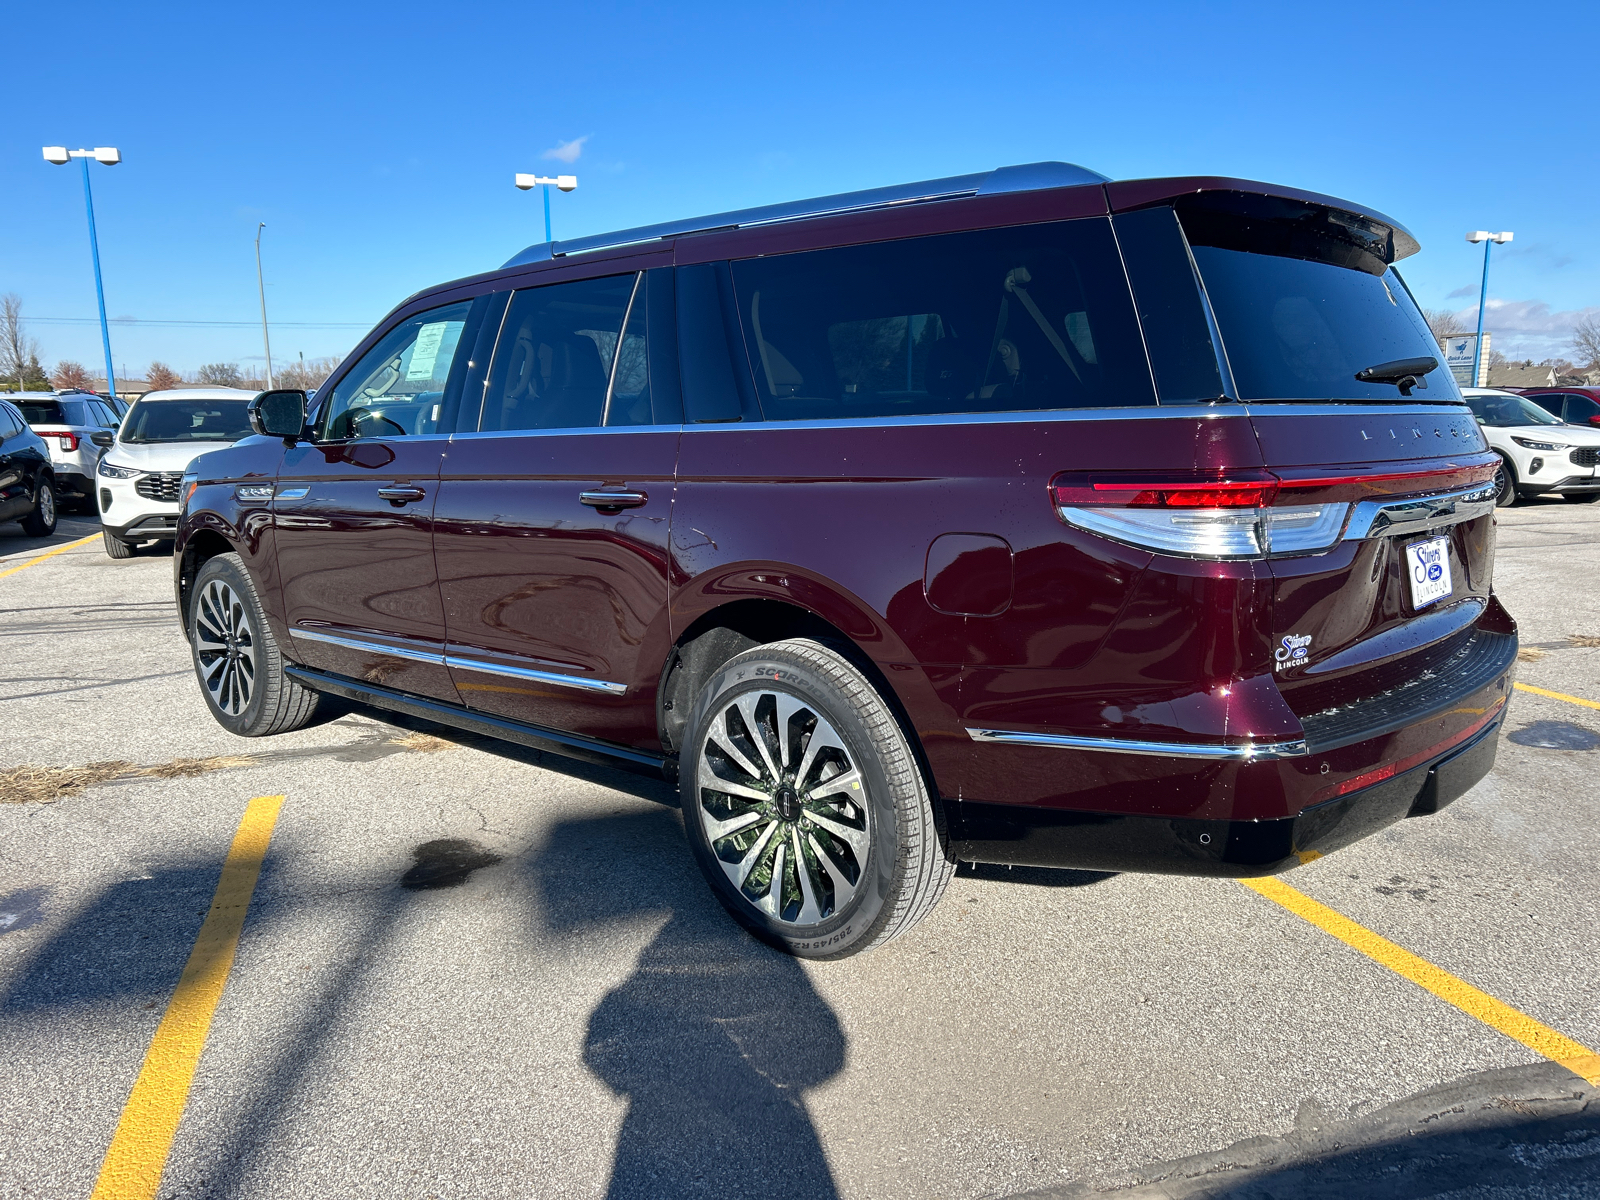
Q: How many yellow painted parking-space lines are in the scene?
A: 4